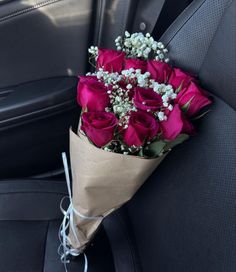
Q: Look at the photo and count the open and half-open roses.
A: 10